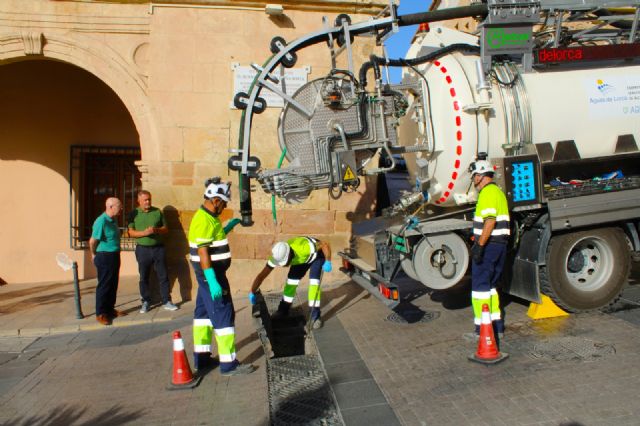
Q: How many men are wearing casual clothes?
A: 2